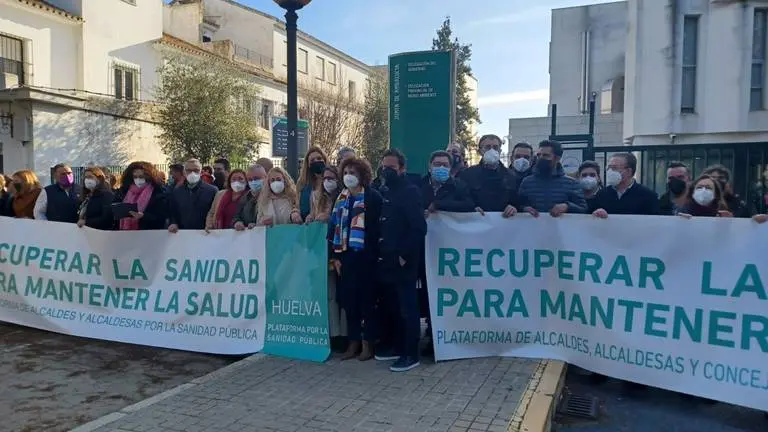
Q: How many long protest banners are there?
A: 2